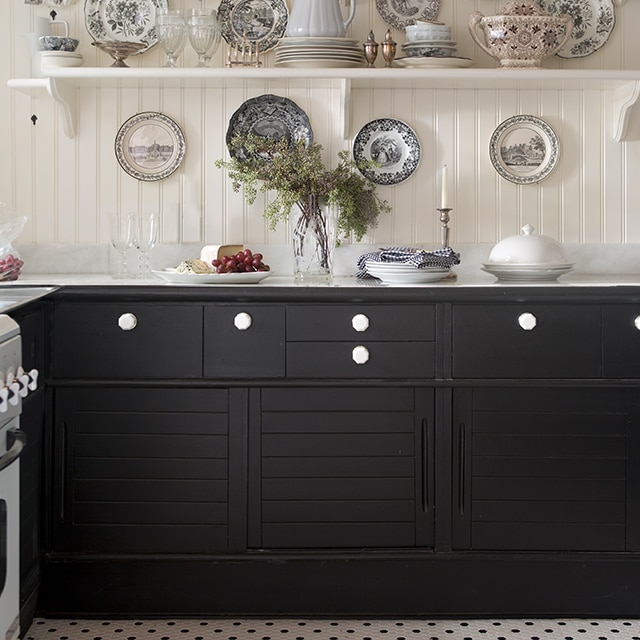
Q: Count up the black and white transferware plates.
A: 8